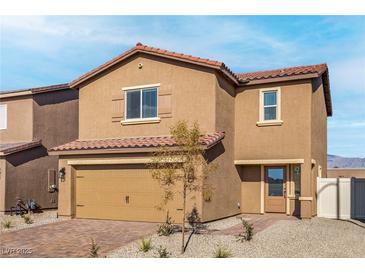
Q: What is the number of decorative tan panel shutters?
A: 2